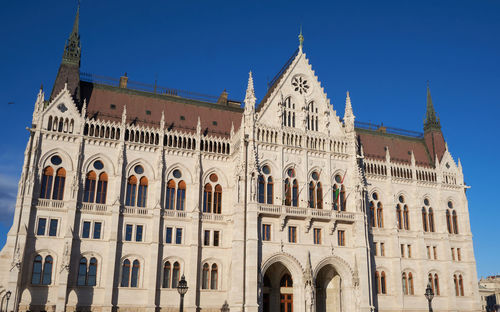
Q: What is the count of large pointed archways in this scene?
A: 2